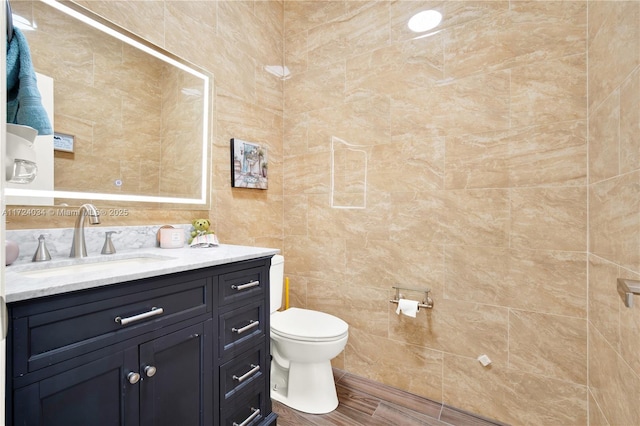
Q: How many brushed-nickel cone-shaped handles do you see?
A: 2